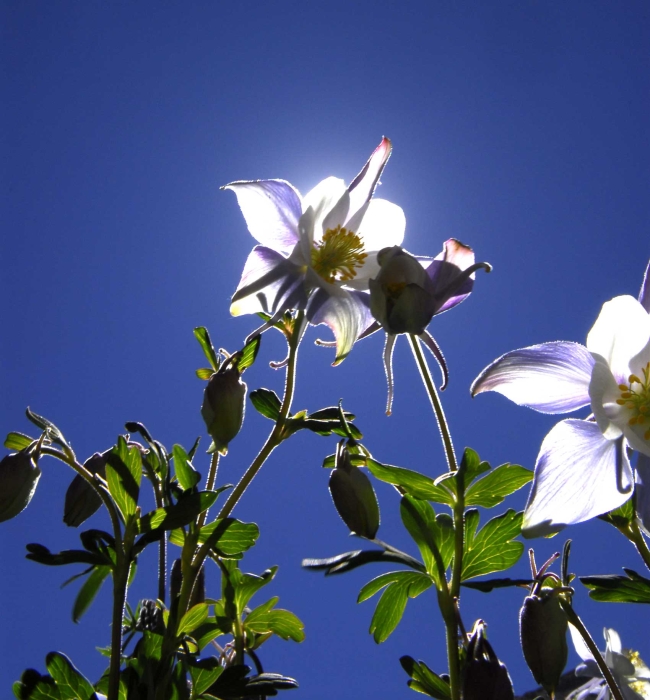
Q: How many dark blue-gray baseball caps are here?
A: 0